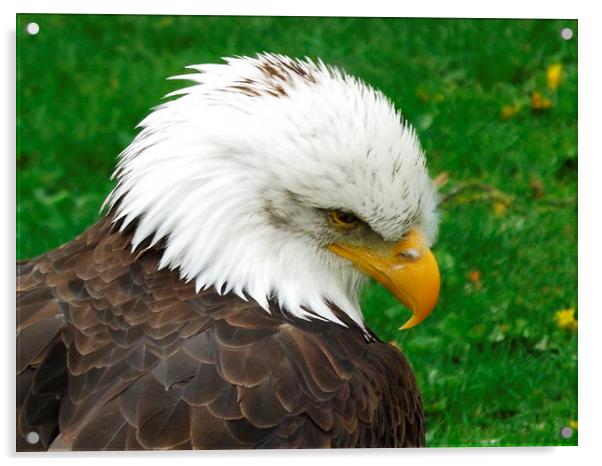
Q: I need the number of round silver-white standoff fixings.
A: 4